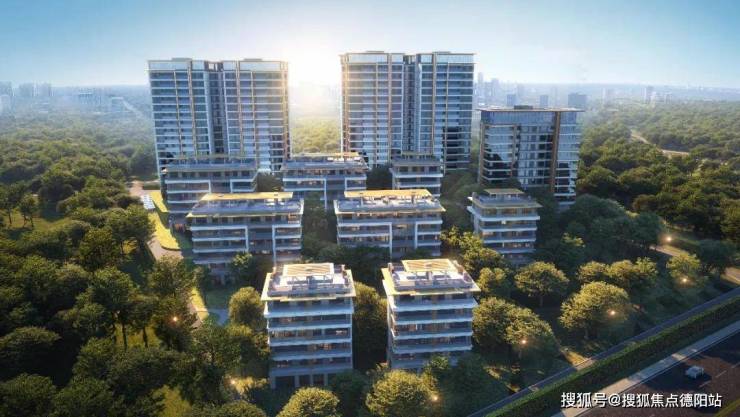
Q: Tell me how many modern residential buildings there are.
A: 11